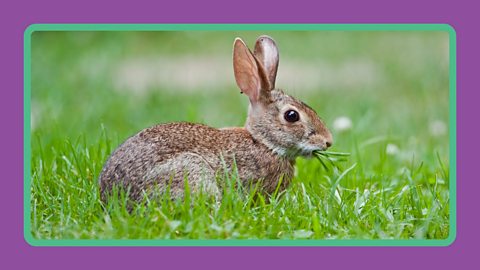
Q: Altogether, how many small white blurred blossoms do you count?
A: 3